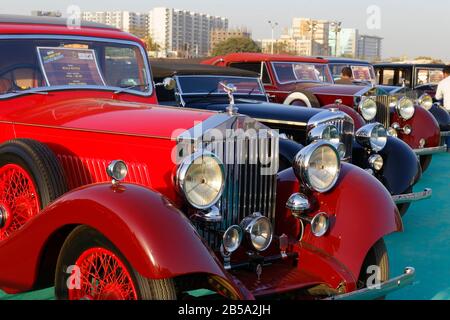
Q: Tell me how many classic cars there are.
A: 5